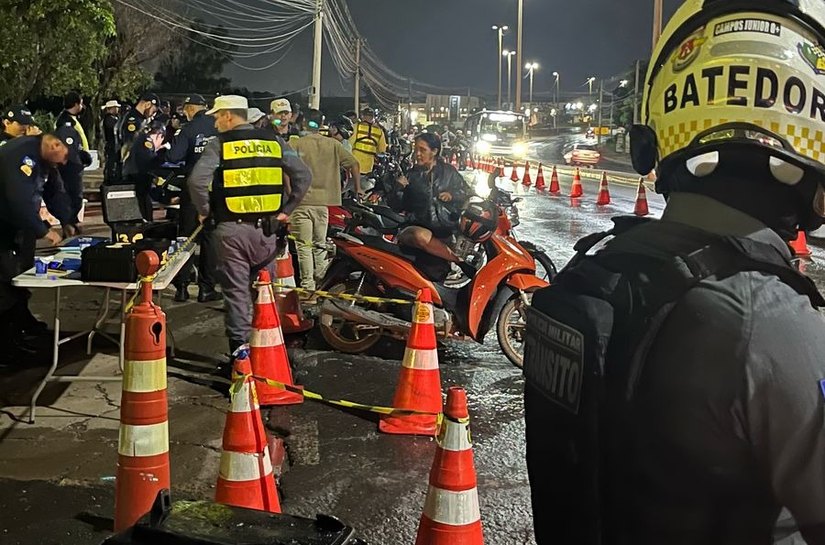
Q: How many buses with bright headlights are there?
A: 1